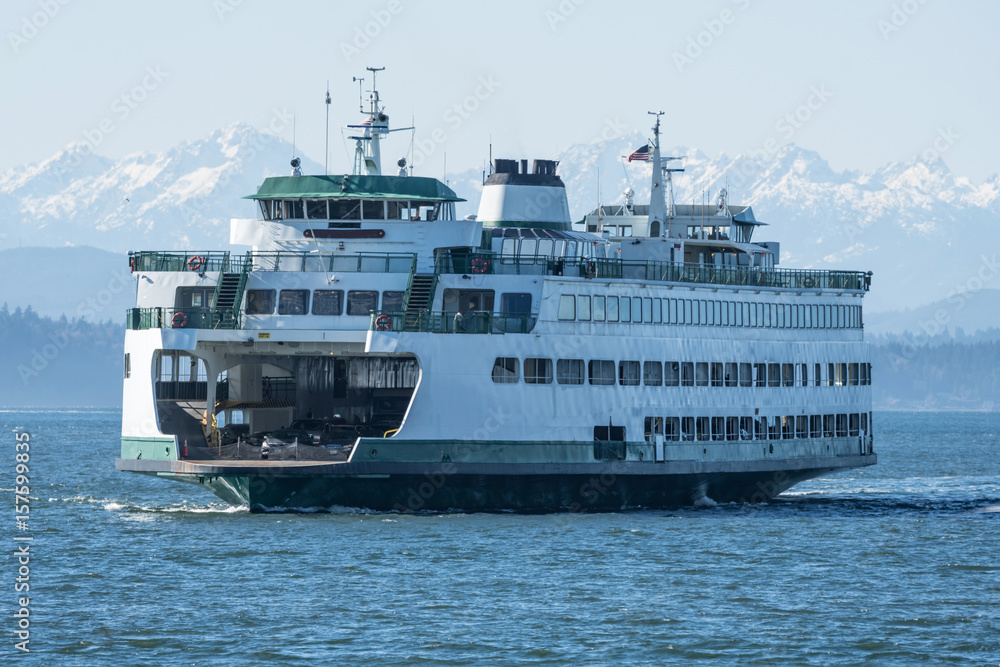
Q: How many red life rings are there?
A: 4